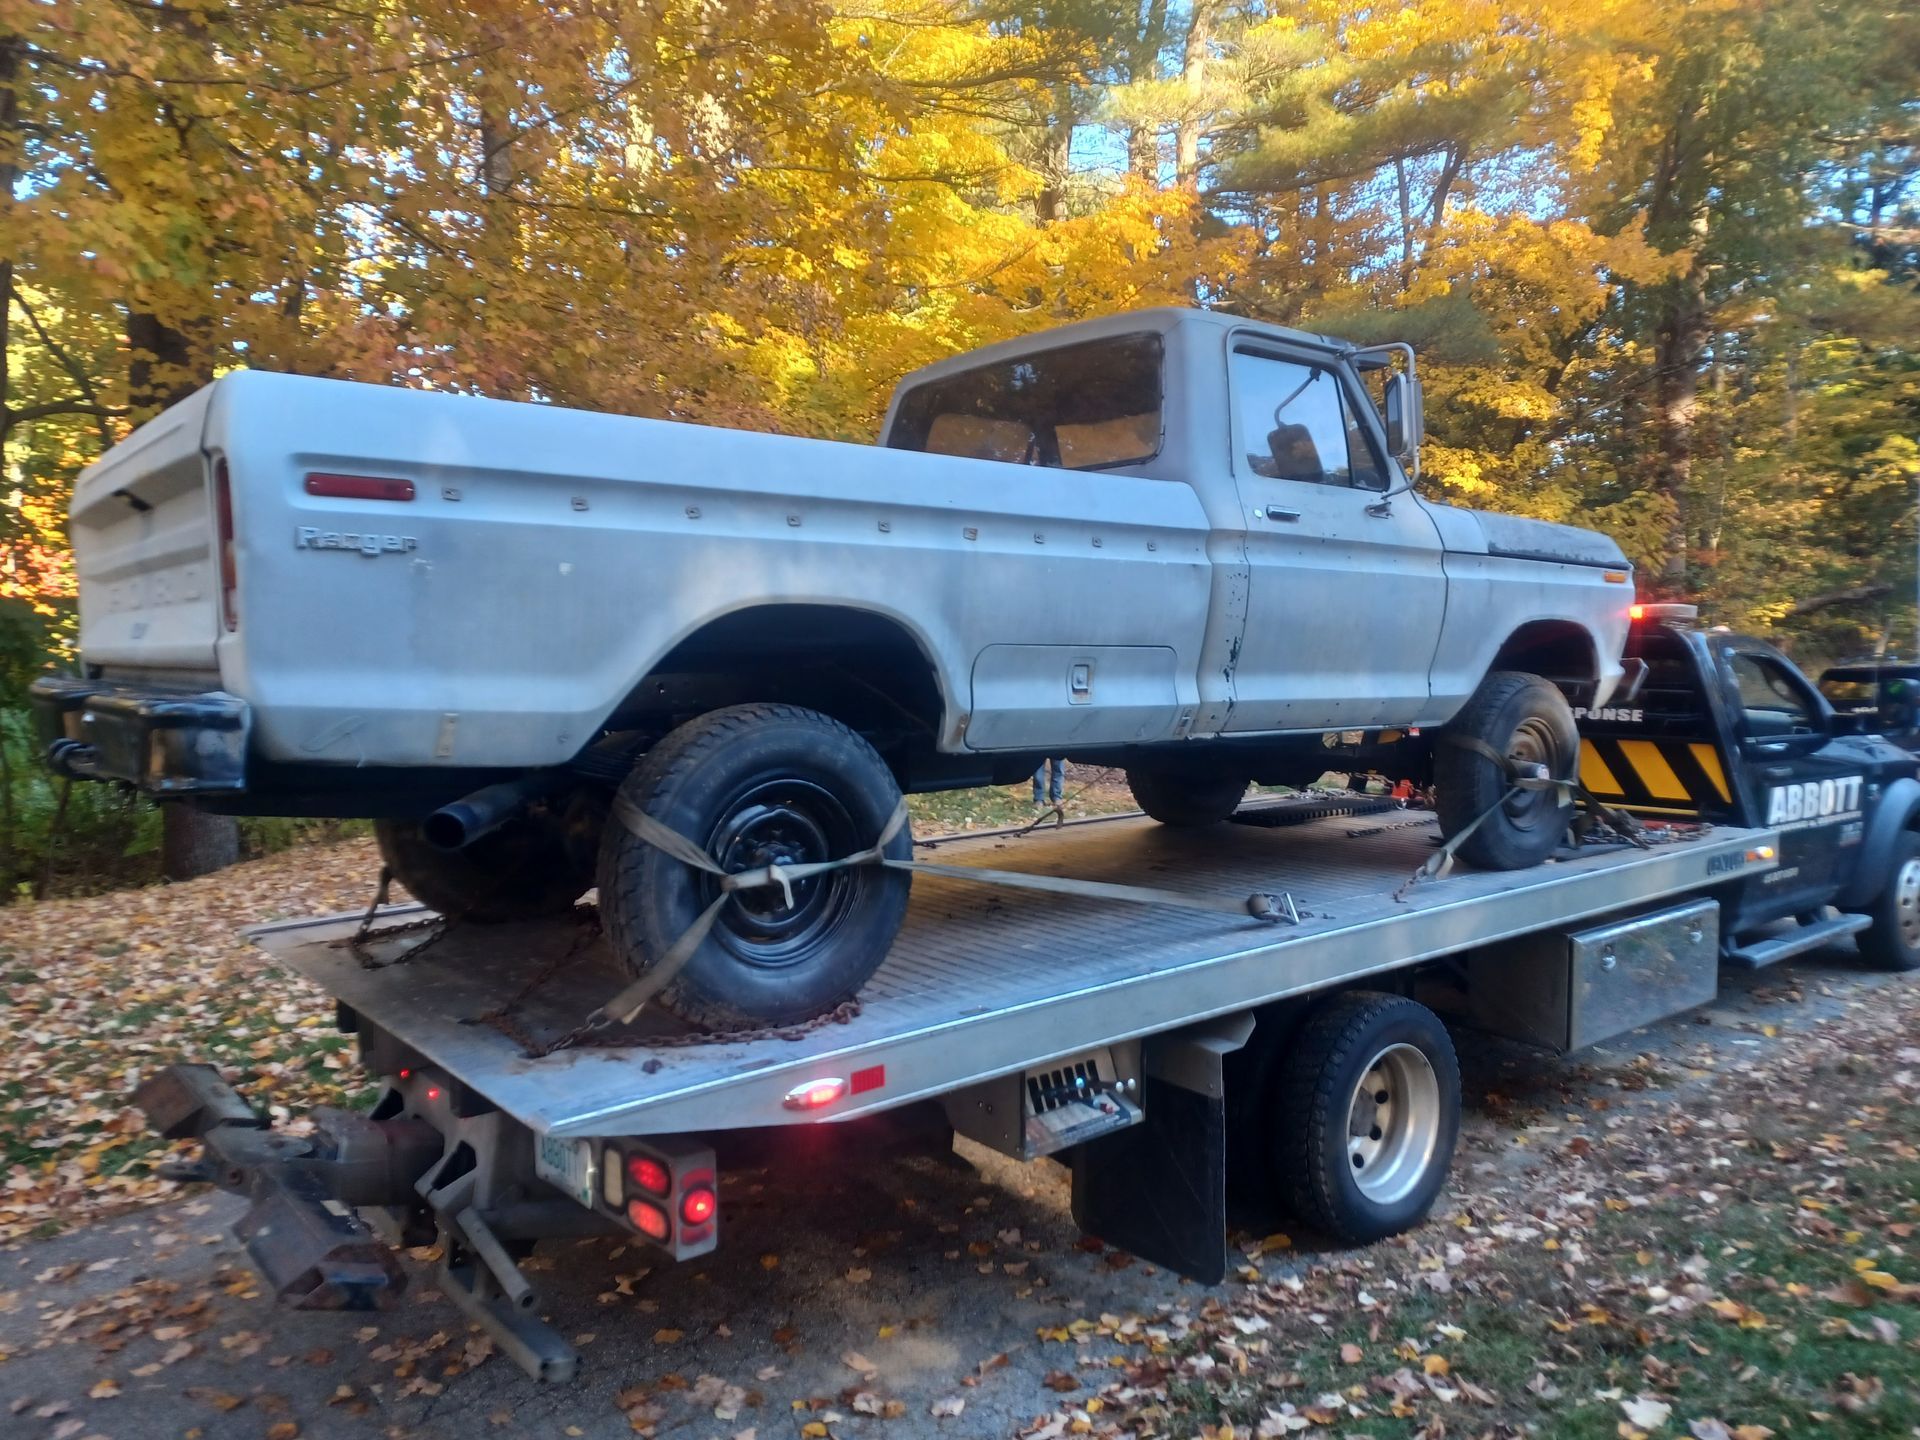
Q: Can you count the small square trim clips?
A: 9